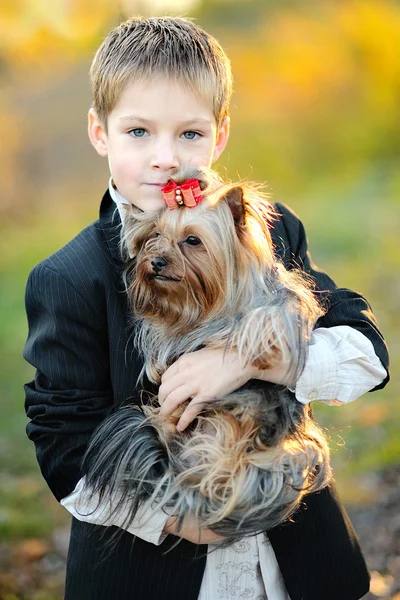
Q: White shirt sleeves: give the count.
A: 2